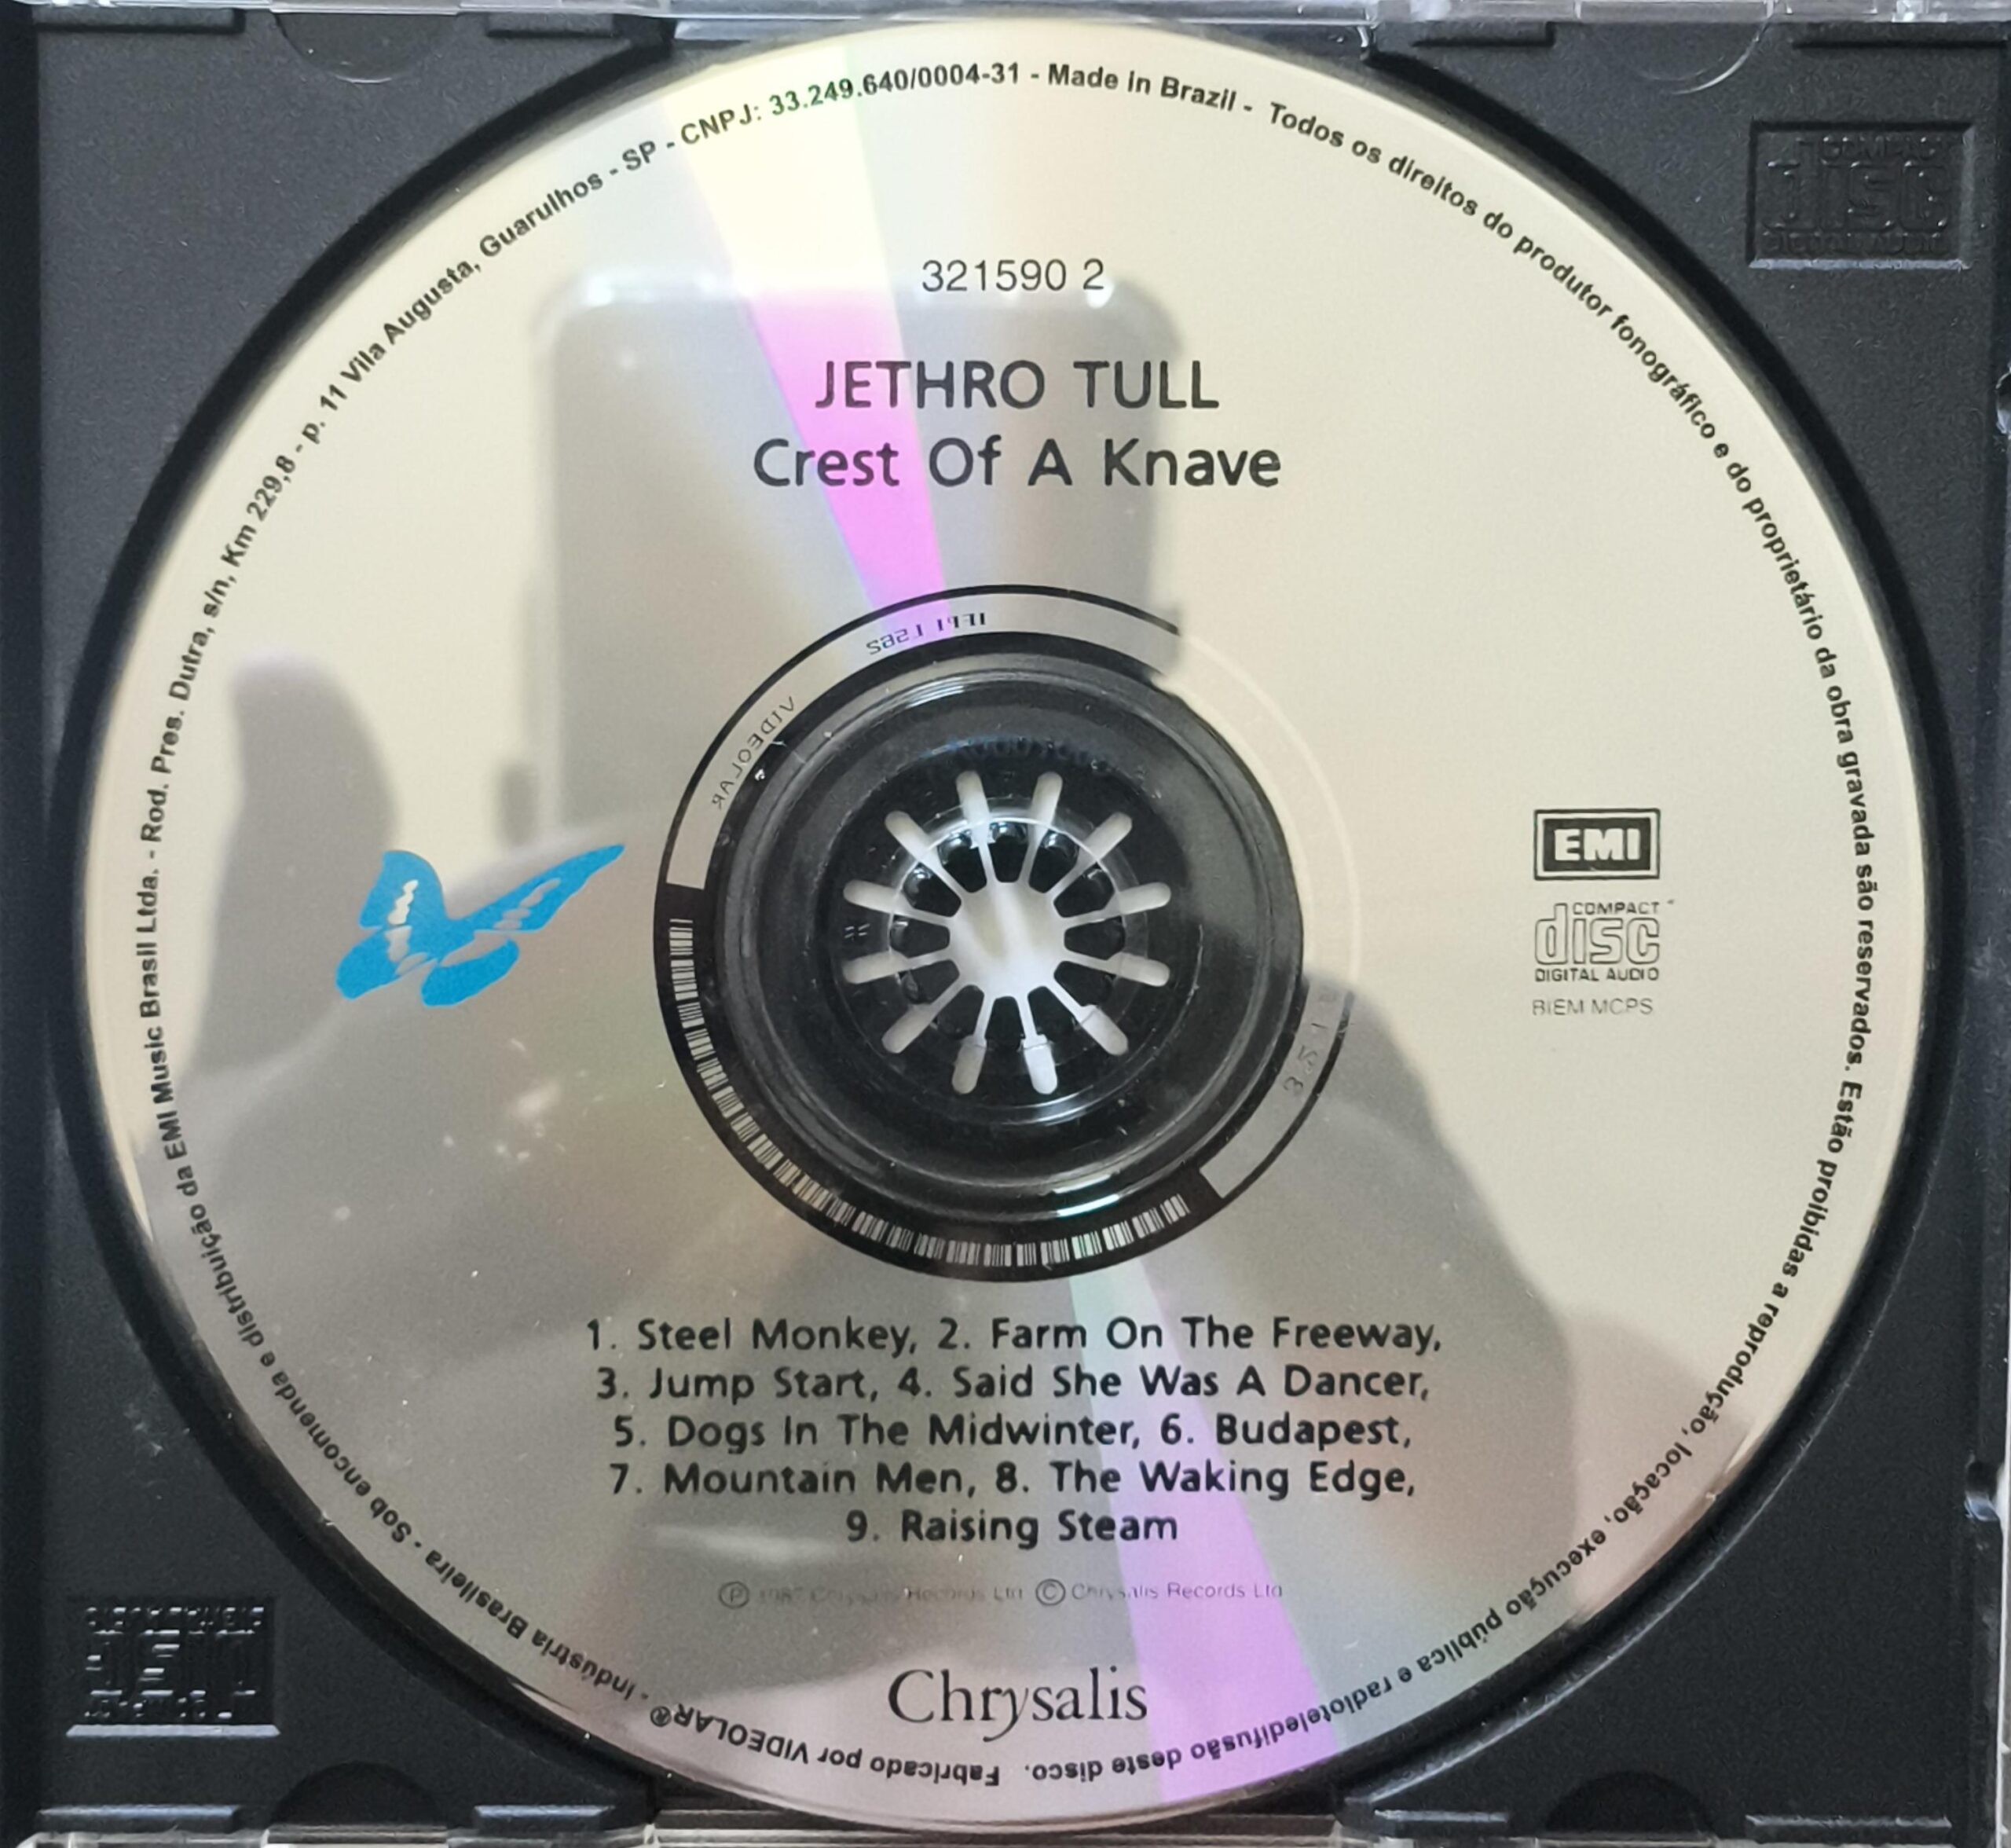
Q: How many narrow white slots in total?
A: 12